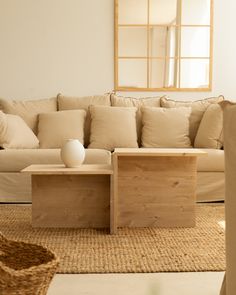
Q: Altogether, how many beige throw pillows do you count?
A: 5